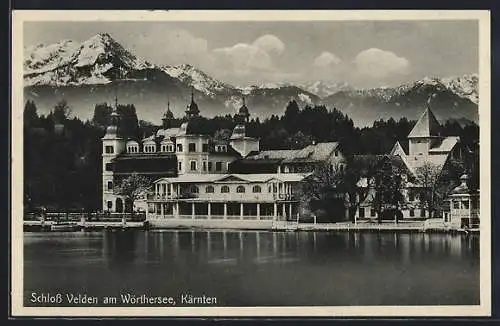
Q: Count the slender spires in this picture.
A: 4